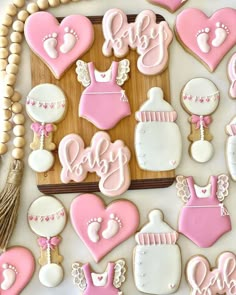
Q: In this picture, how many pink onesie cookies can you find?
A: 3